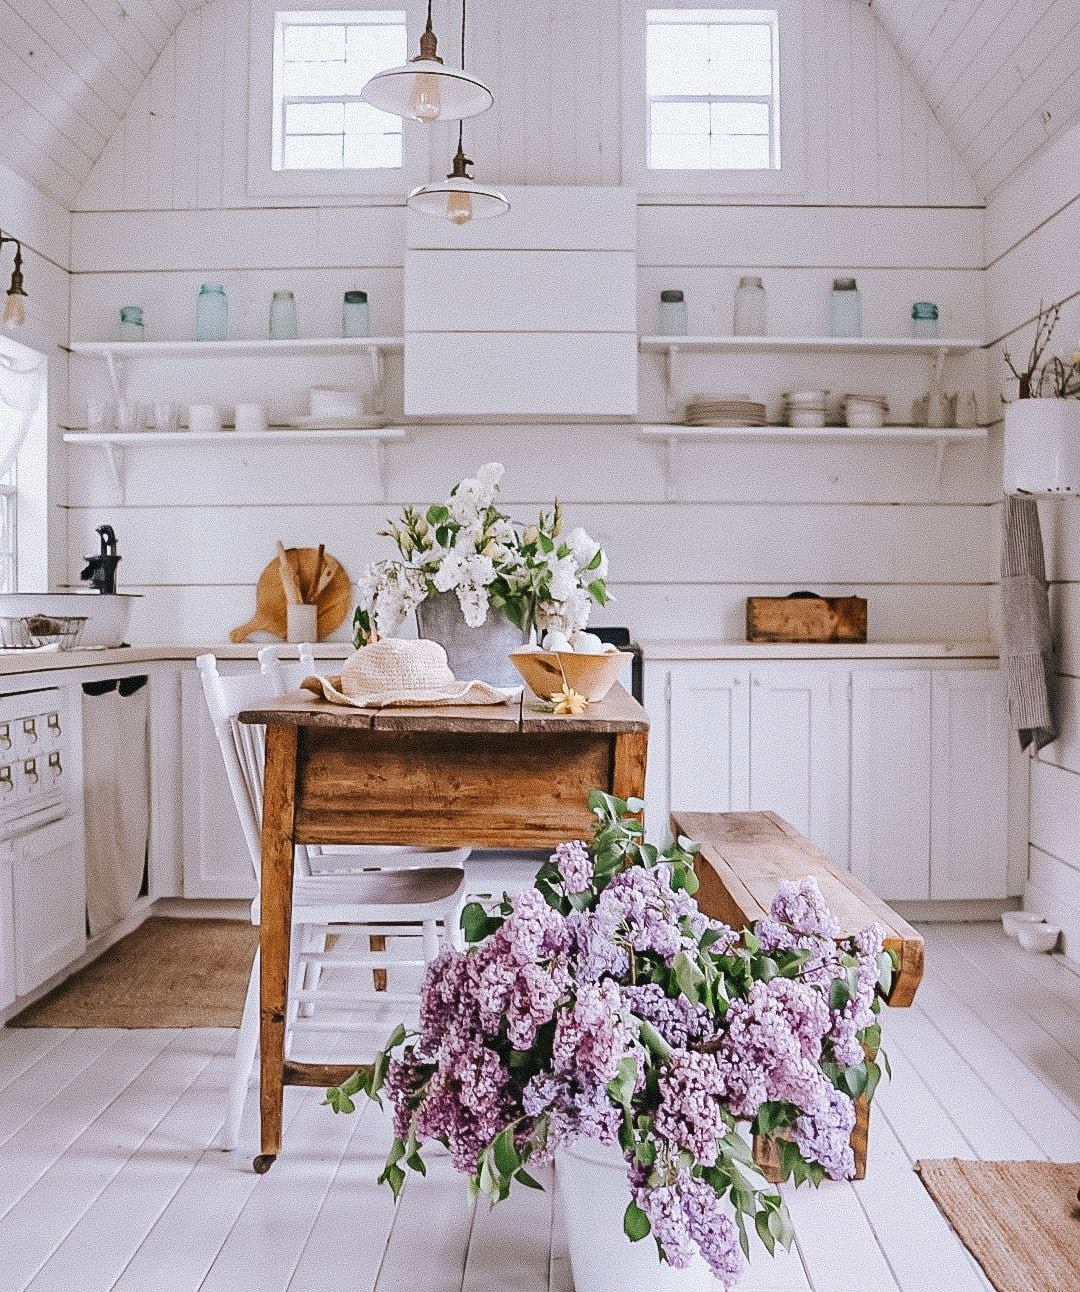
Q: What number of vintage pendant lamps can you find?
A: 2